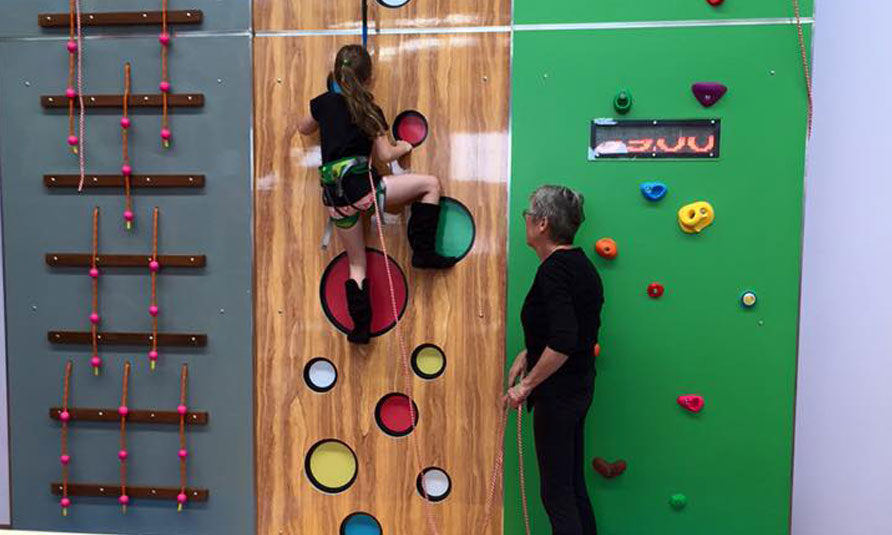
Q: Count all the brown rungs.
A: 7